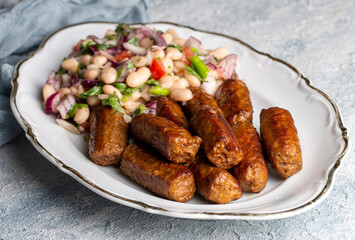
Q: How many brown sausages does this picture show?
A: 10